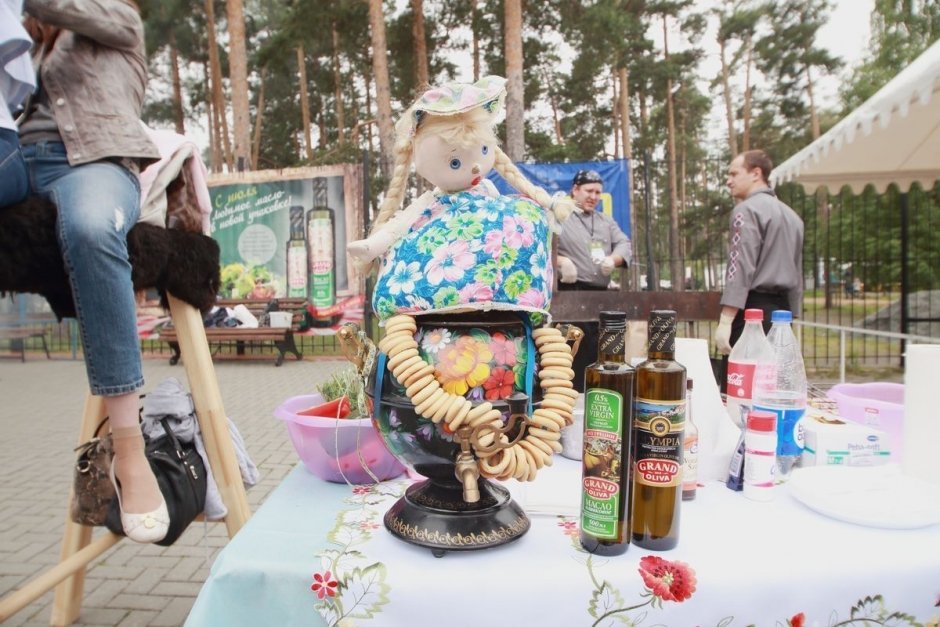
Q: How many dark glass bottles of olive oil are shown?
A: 2